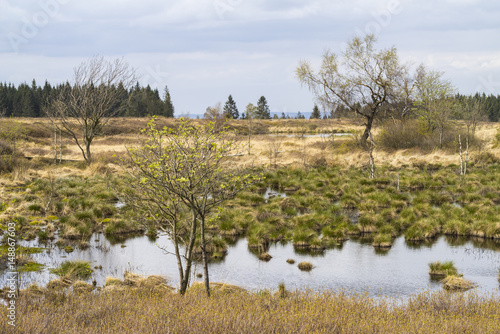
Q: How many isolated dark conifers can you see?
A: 3